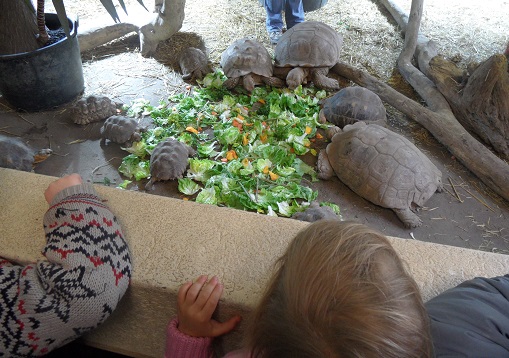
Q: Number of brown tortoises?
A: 10